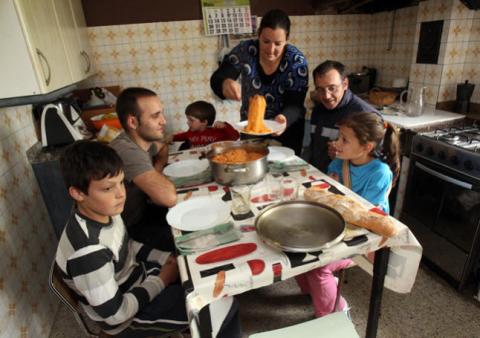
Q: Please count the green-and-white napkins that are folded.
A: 3